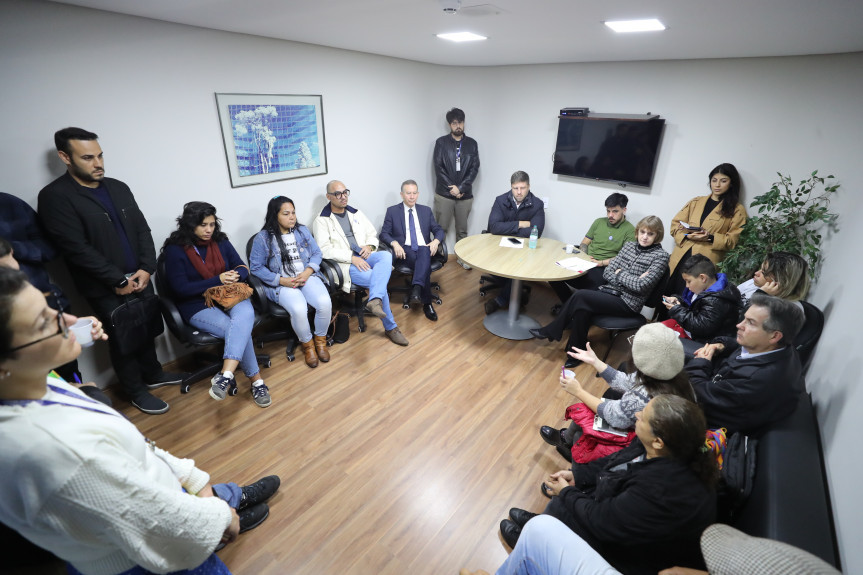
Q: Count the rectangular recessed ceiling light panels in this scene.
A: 2